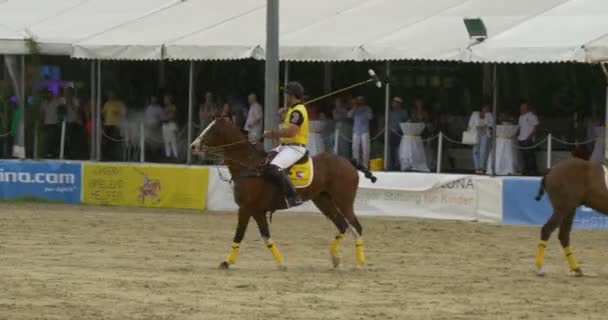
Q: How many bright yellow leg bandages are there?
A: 6